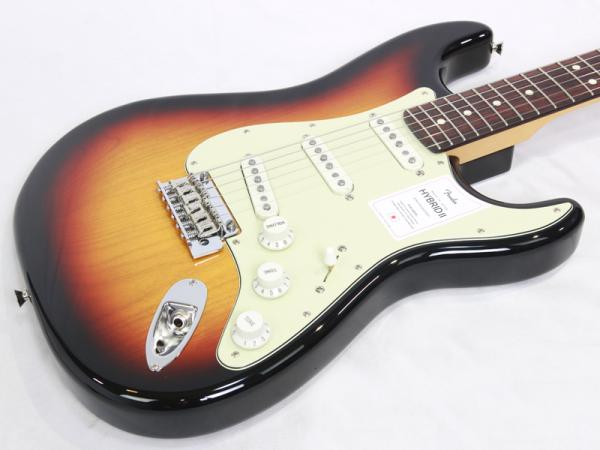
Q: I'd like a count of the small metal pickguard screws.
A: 11